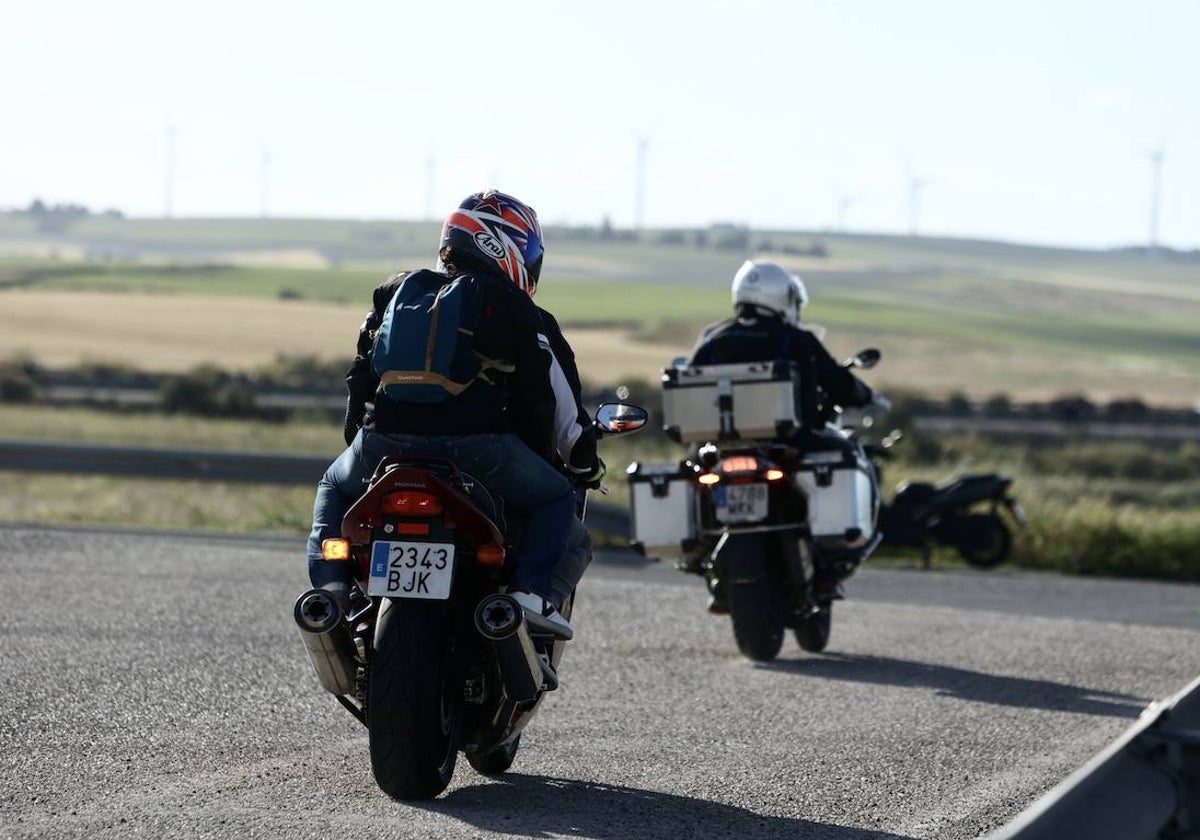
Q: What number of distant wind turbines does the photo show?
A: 7